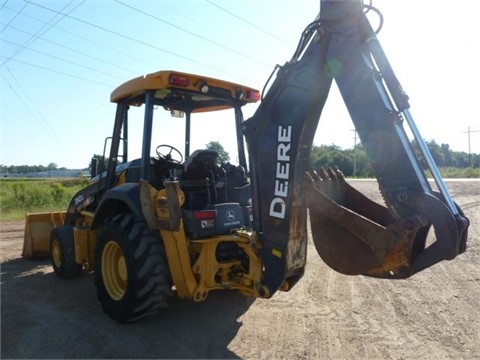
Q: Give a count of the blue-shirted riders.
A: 0